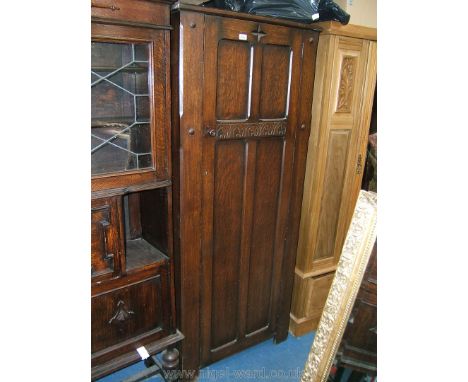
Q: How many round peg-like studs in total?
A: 4